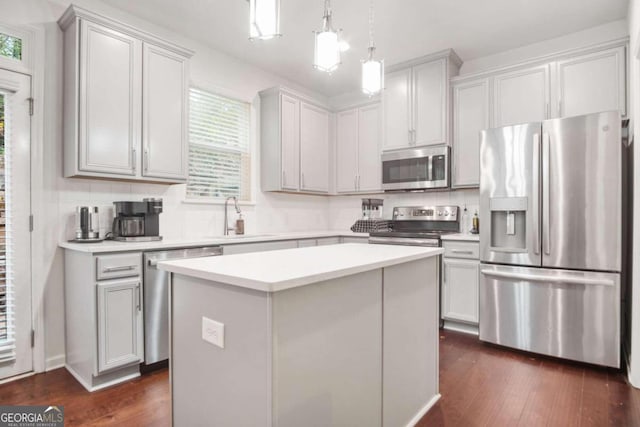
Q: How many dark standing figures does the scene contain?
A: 0